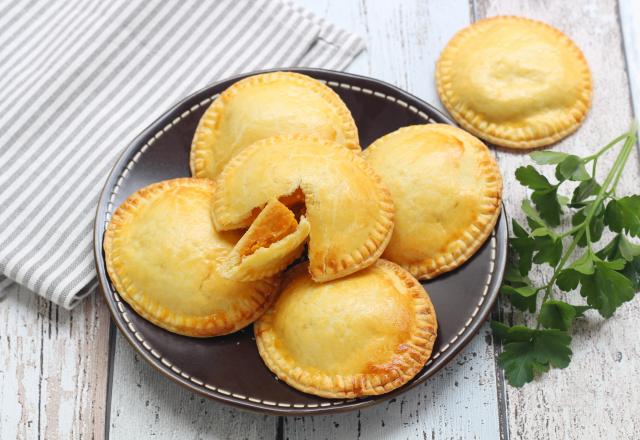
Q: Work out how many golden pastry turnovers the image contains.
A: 6